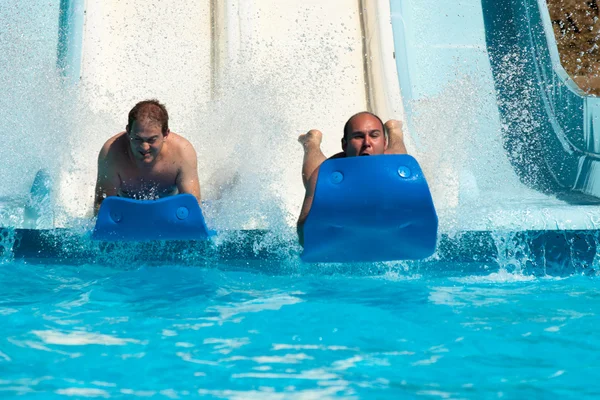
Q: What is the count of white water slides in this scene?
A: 2